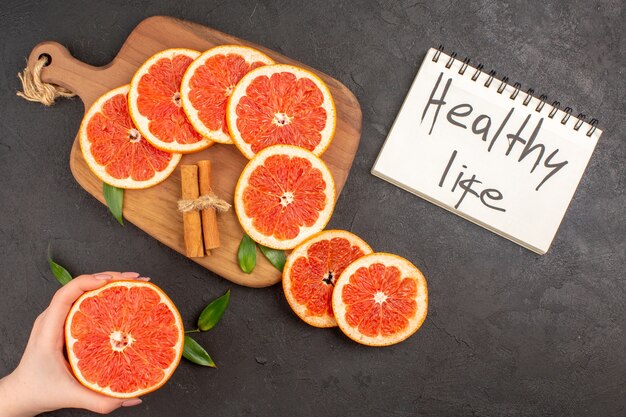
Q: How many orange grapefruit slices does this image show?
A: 8